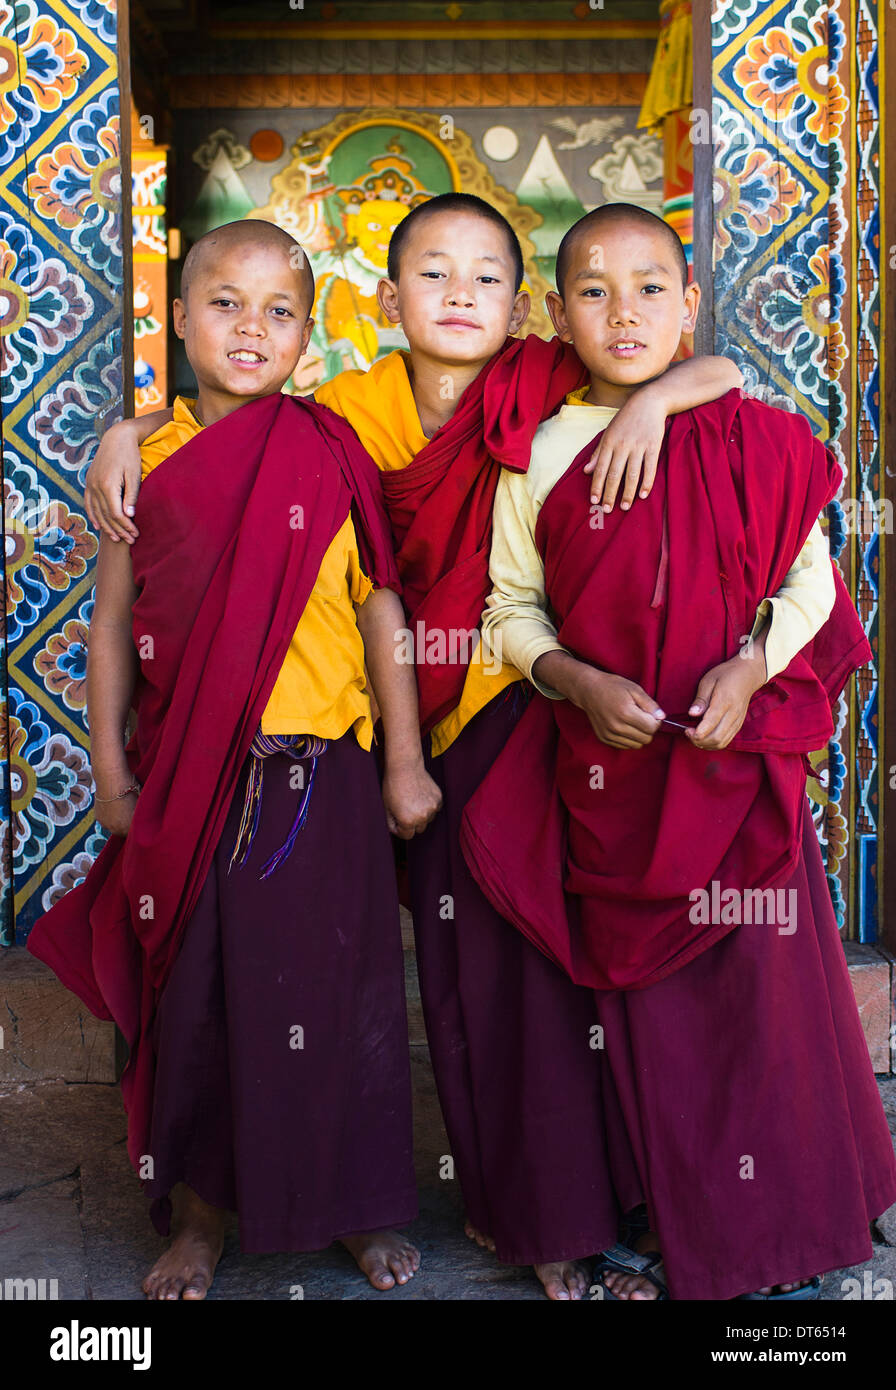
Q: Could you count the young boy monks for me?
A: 3